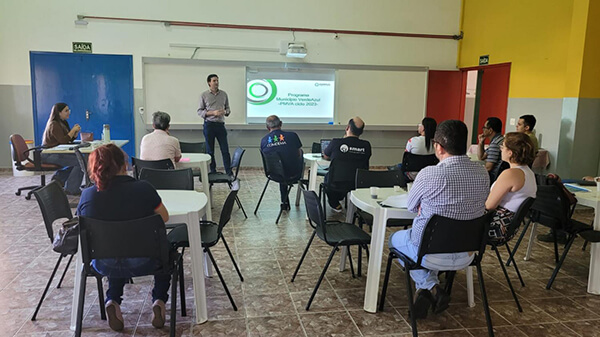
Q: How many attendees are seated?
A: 10